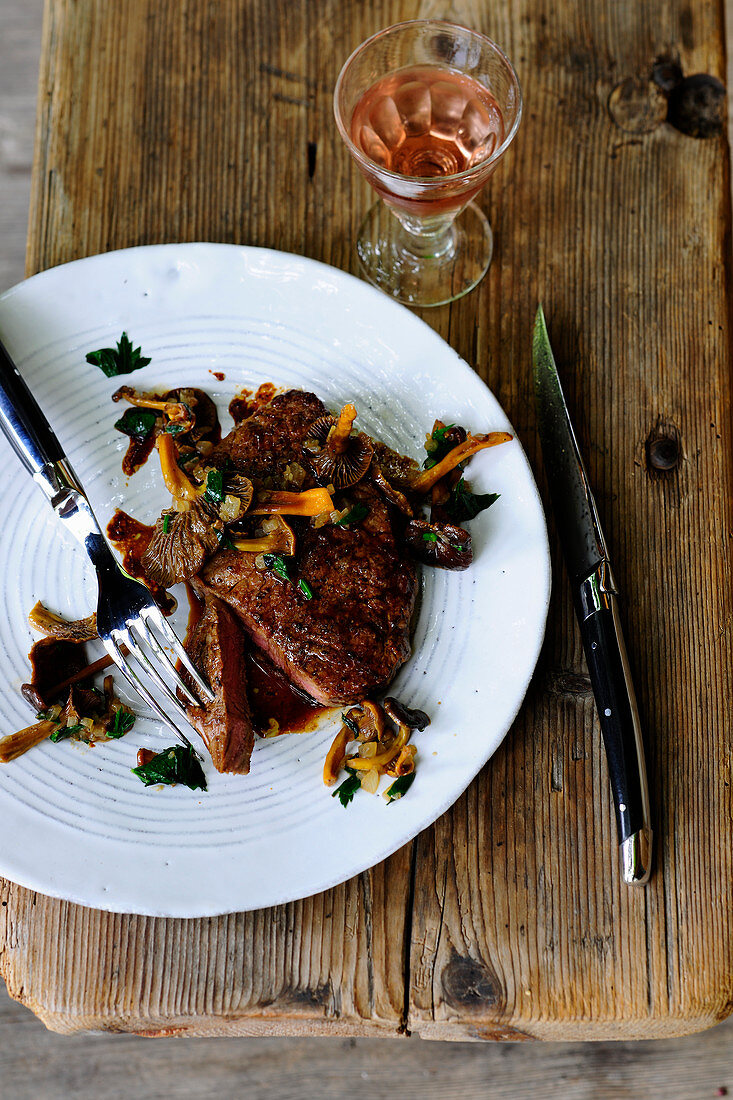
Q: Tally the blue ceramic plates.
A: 0